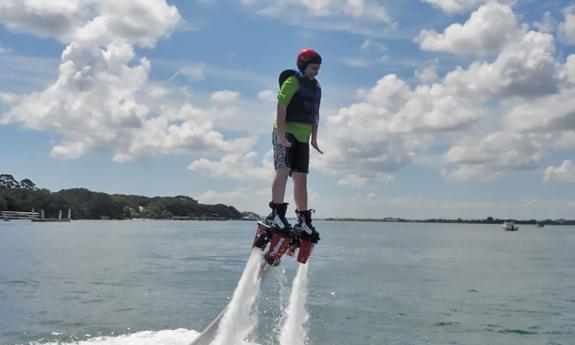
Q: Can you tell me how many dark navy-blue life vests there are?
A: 1